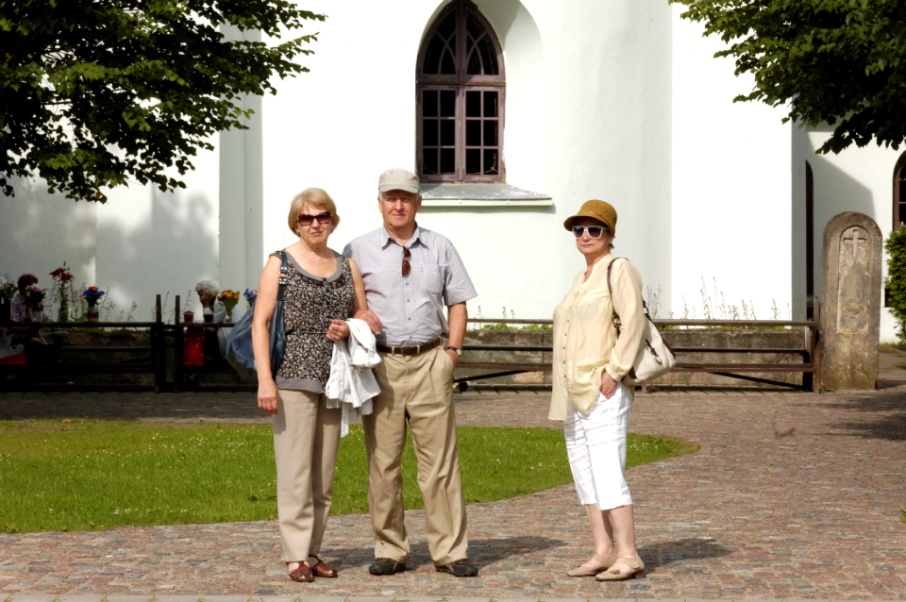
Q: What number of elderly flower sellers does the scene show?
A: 2